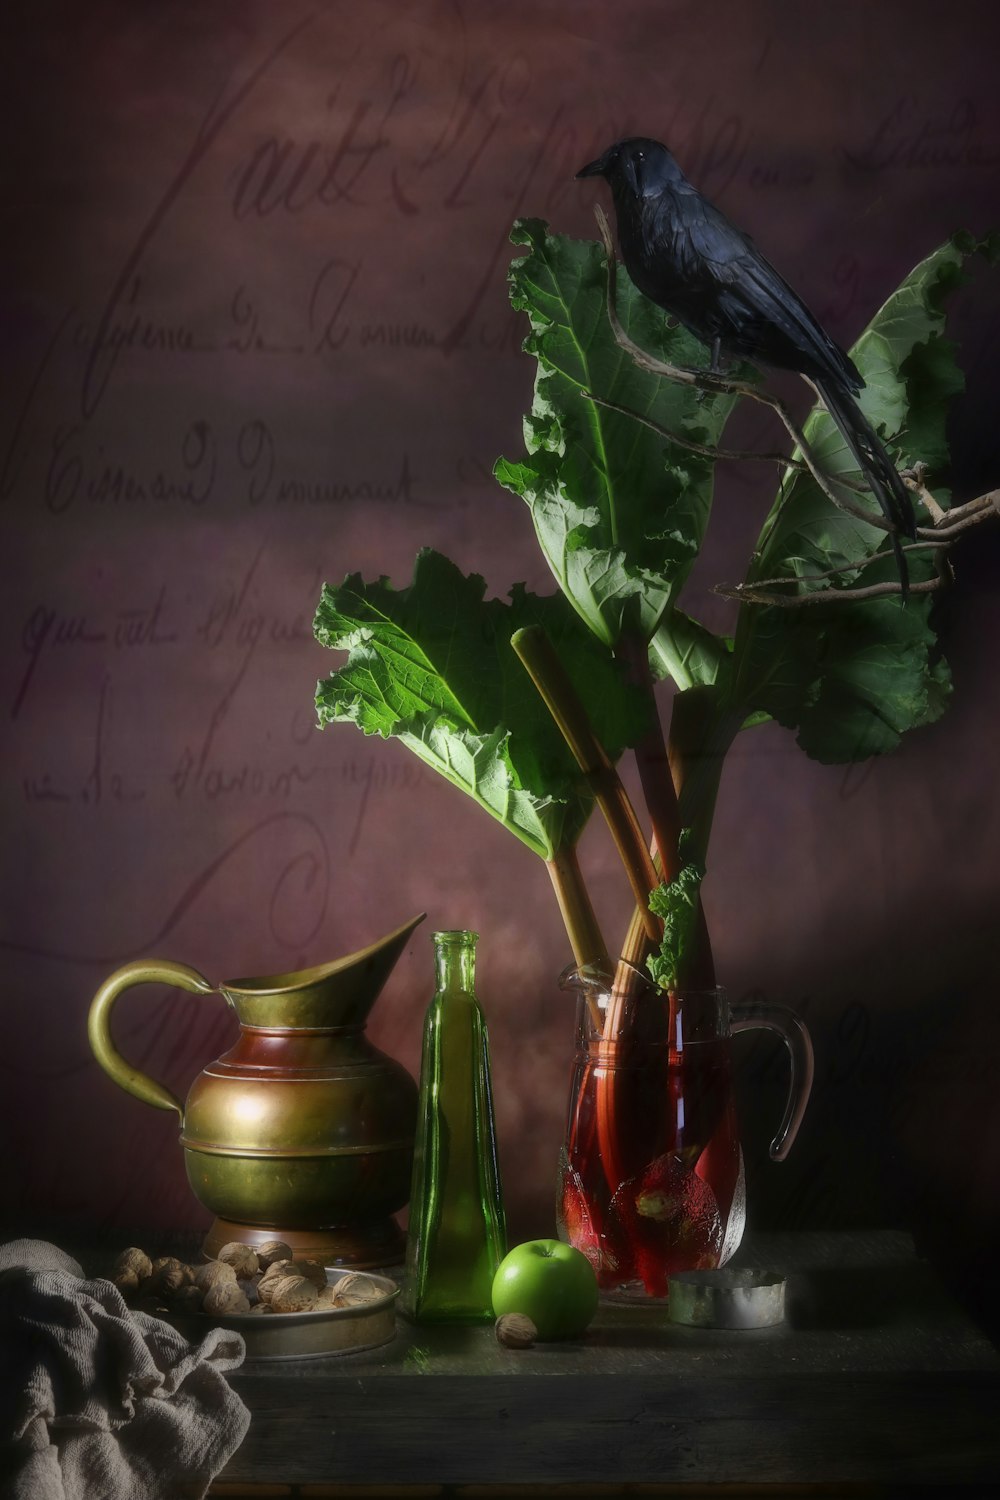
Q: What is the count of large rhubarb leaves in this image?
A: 3